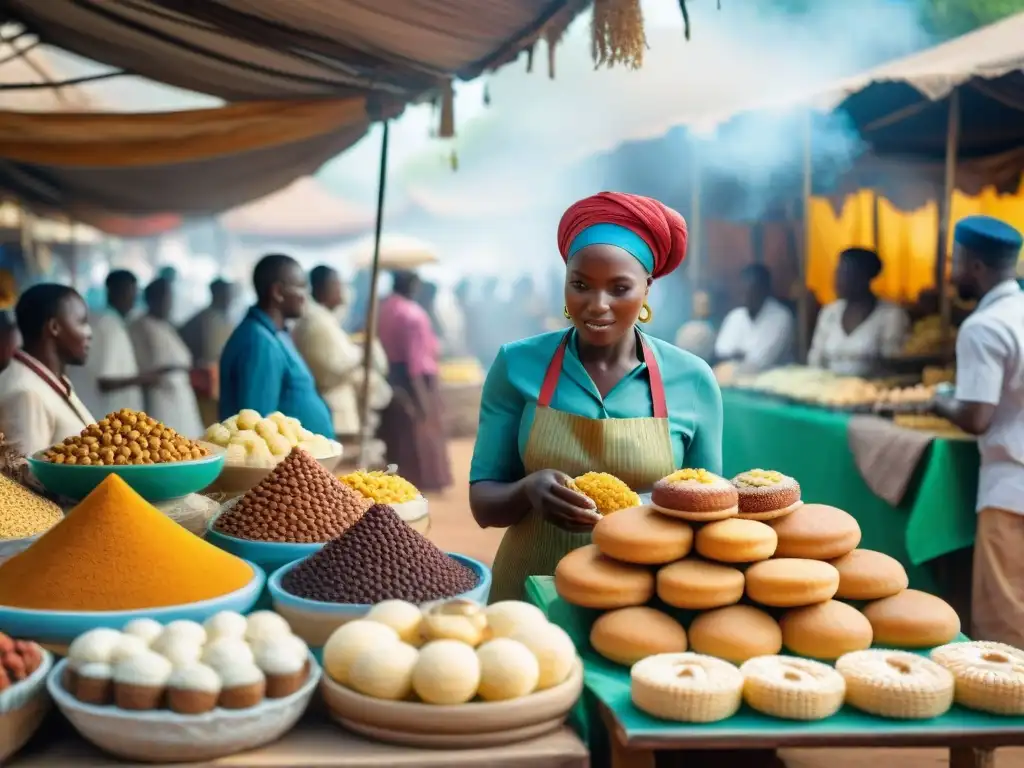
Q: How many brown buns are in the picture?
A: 11